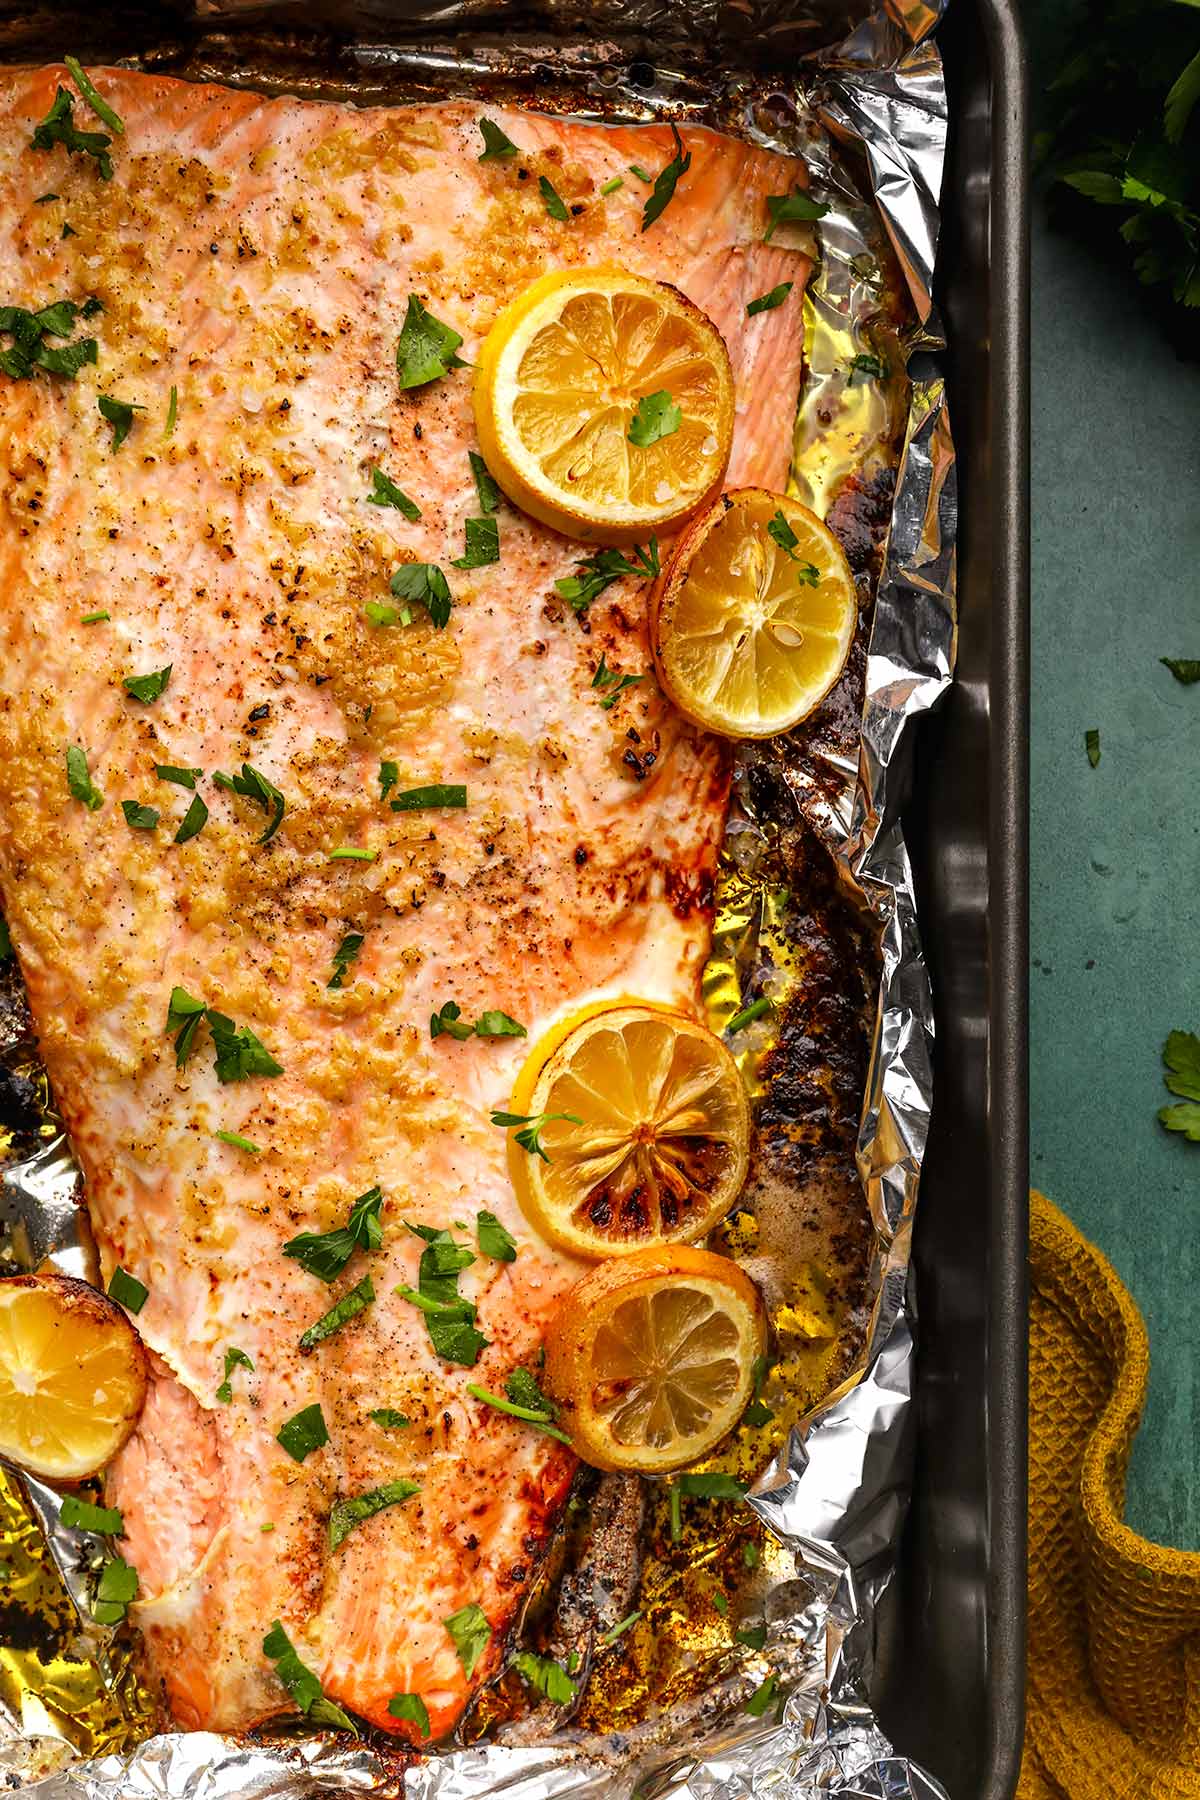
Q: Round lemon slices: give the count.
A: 5